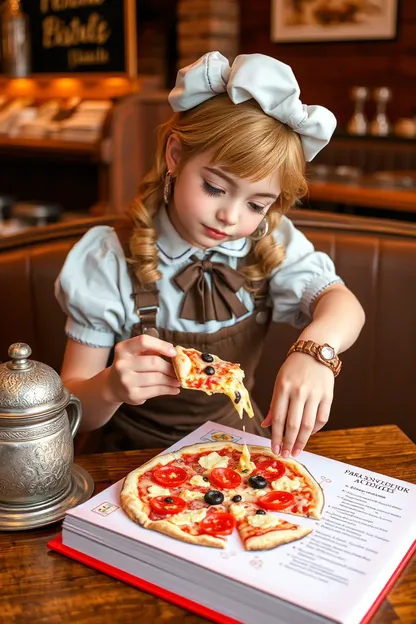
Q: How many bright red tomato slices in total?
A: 6